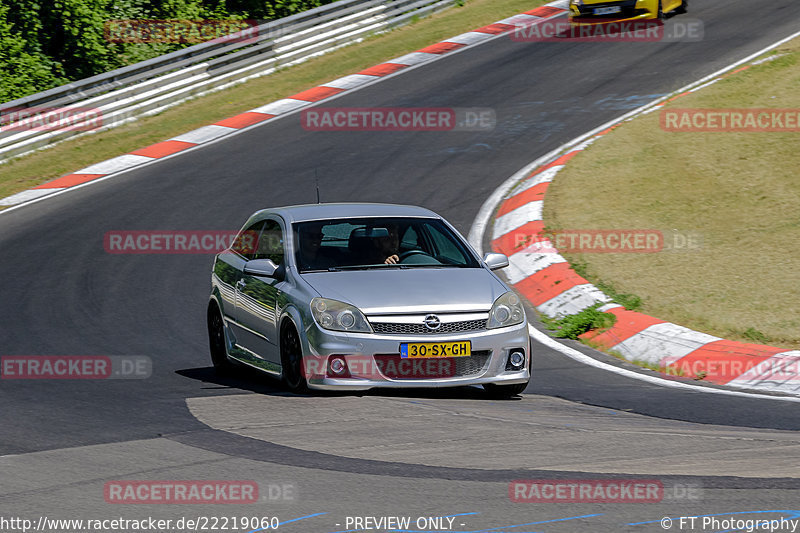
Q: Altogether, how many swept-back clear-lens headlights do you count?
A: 2